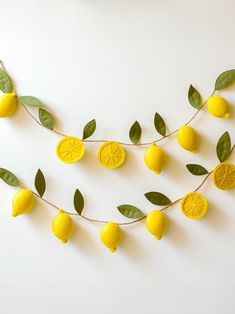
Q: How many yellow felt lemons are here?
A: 12